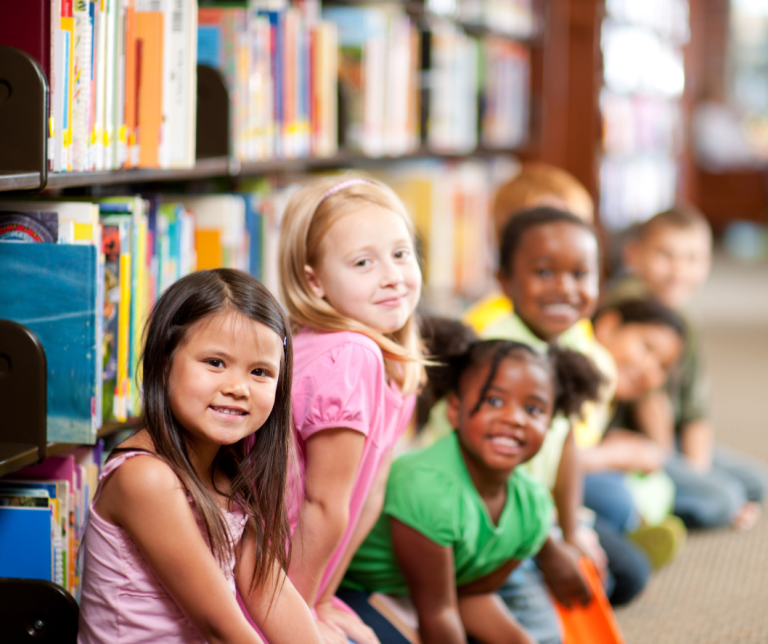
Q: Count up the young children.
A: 7